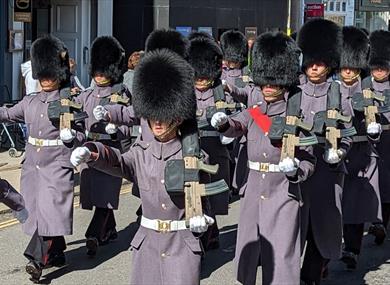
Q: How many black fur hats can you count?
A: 11